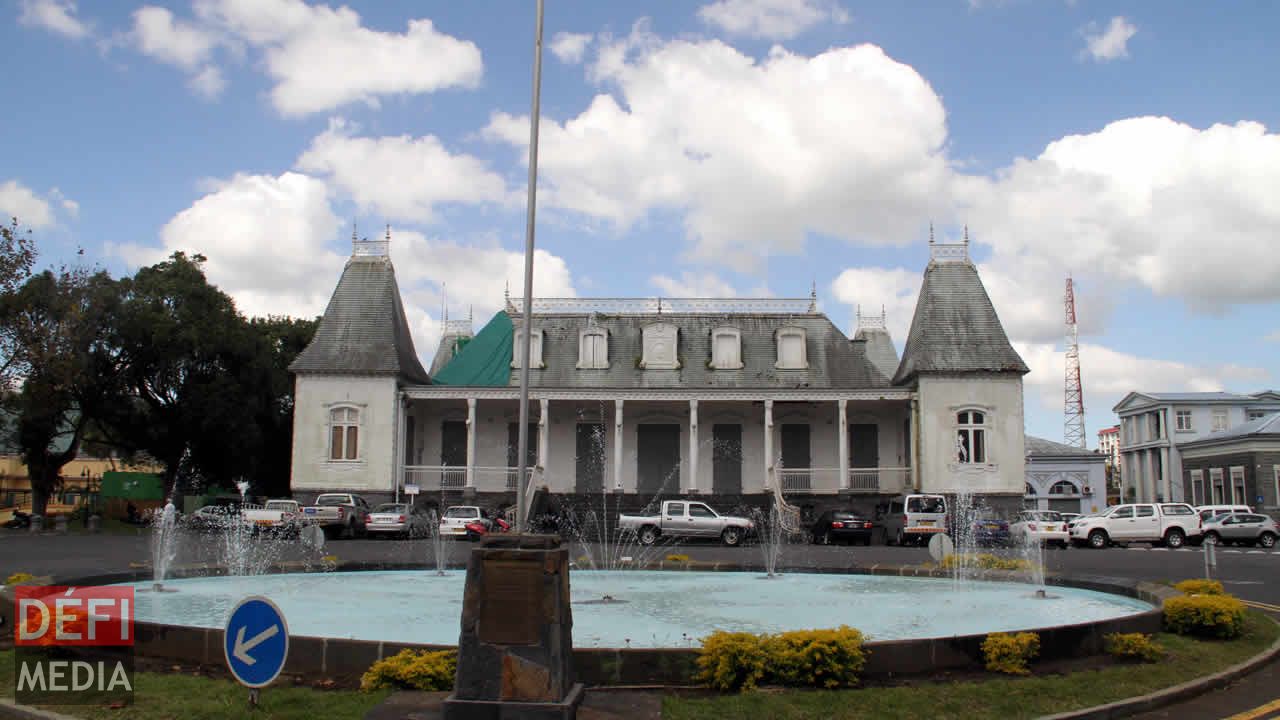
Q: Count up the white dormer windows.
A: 5